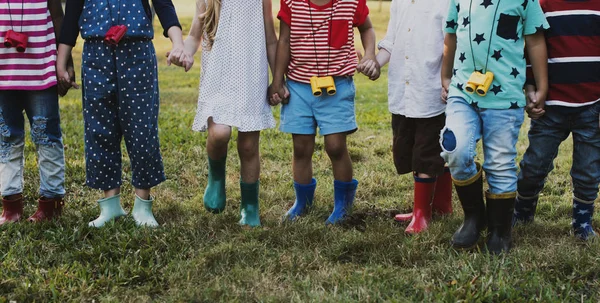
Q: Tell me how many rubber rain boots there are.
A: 14